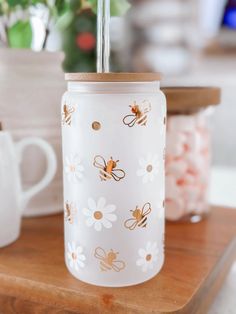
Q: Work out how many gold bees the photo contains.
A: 6